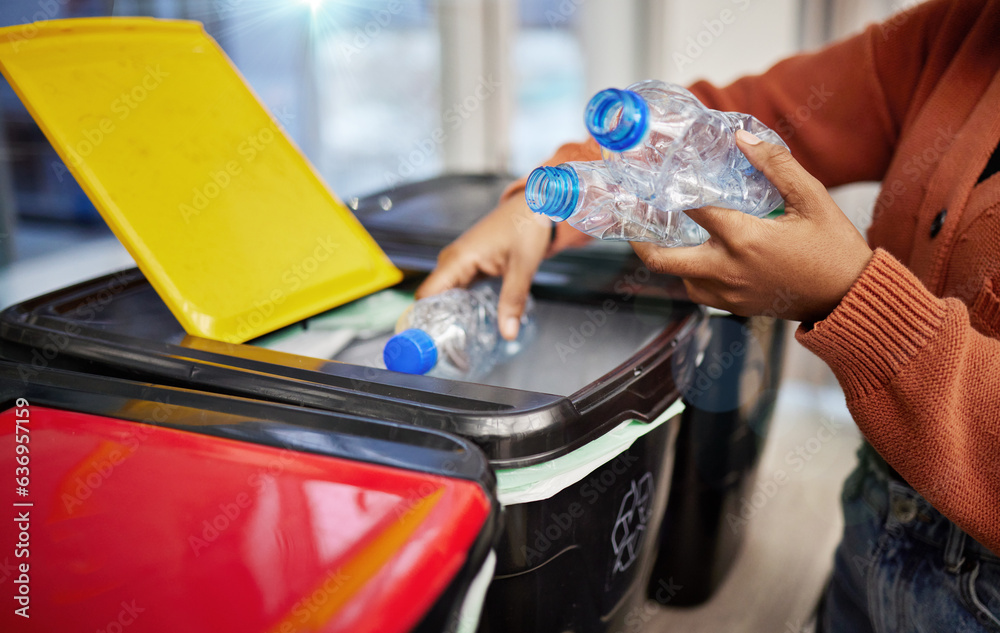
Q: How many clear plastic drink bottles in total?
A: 3